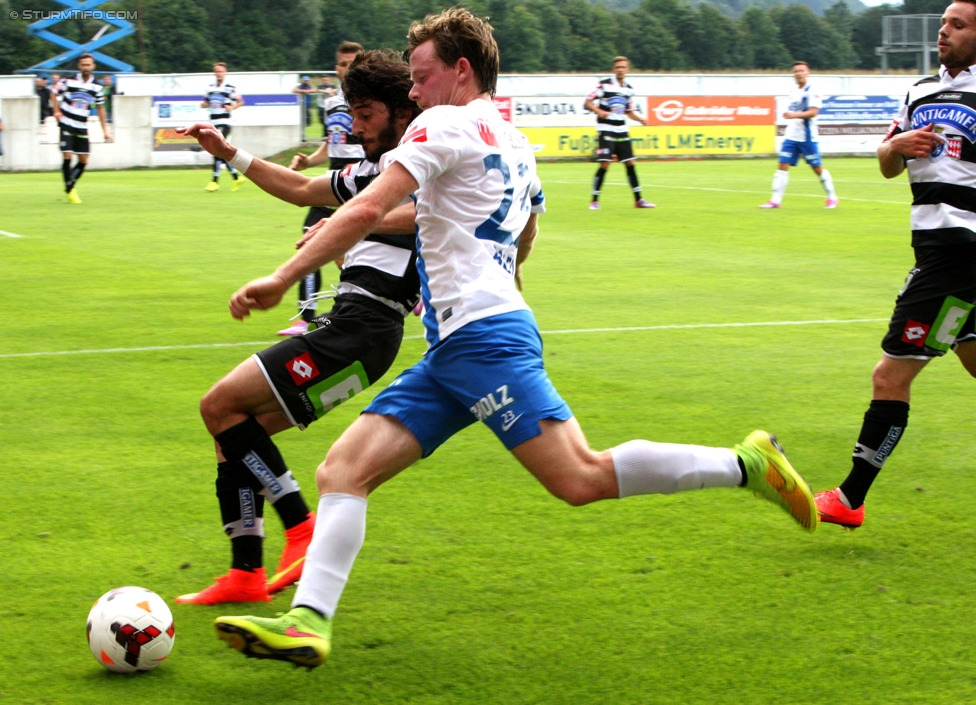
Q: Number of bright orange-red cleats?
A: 3